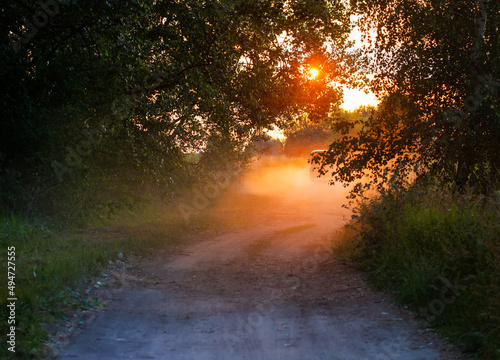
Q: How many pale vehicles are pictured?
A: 1